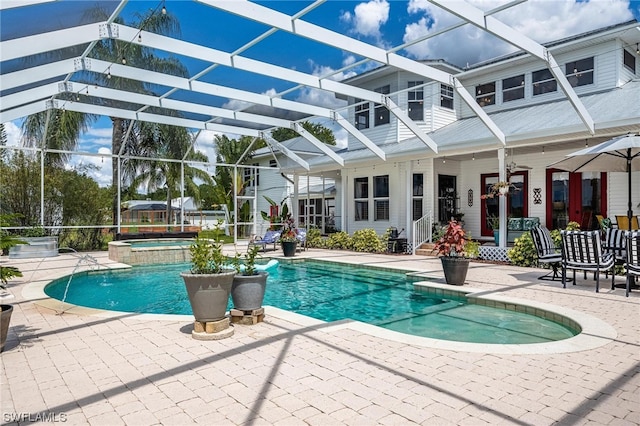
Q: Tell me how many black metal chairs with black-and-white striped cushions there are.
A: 4